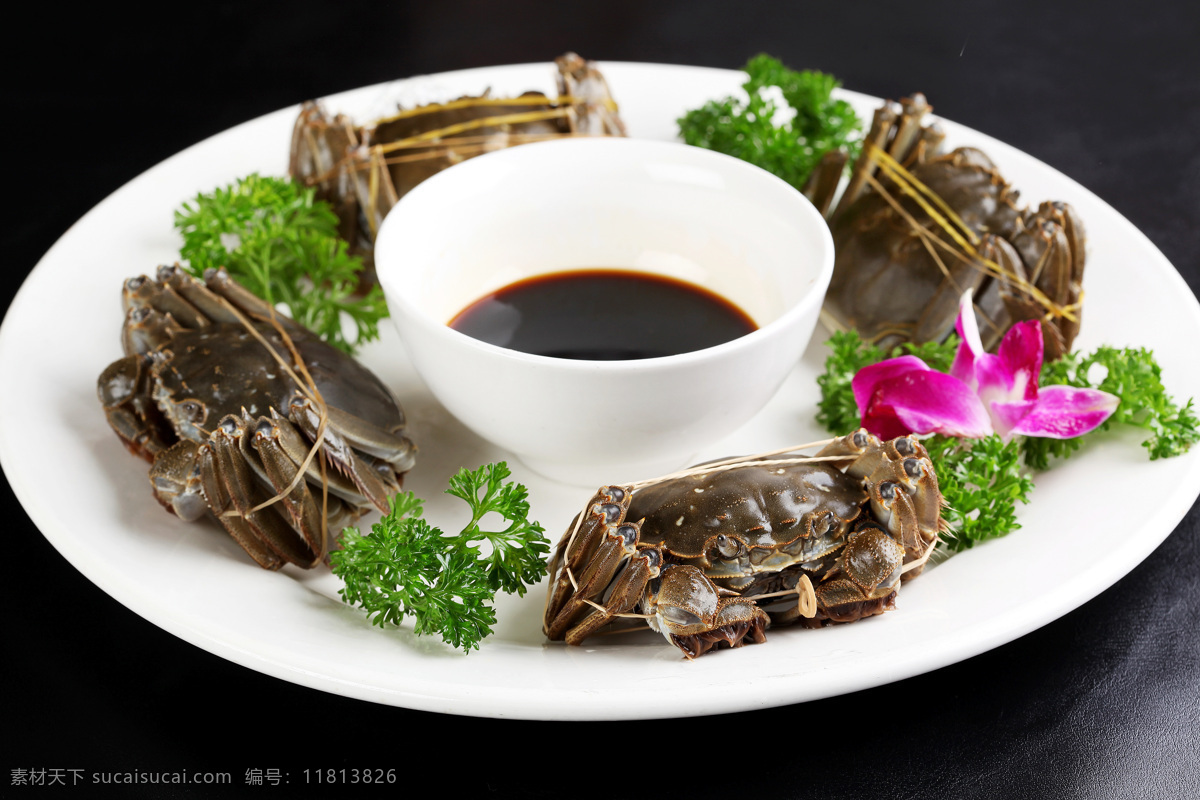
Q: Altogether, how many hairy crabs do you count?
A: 4